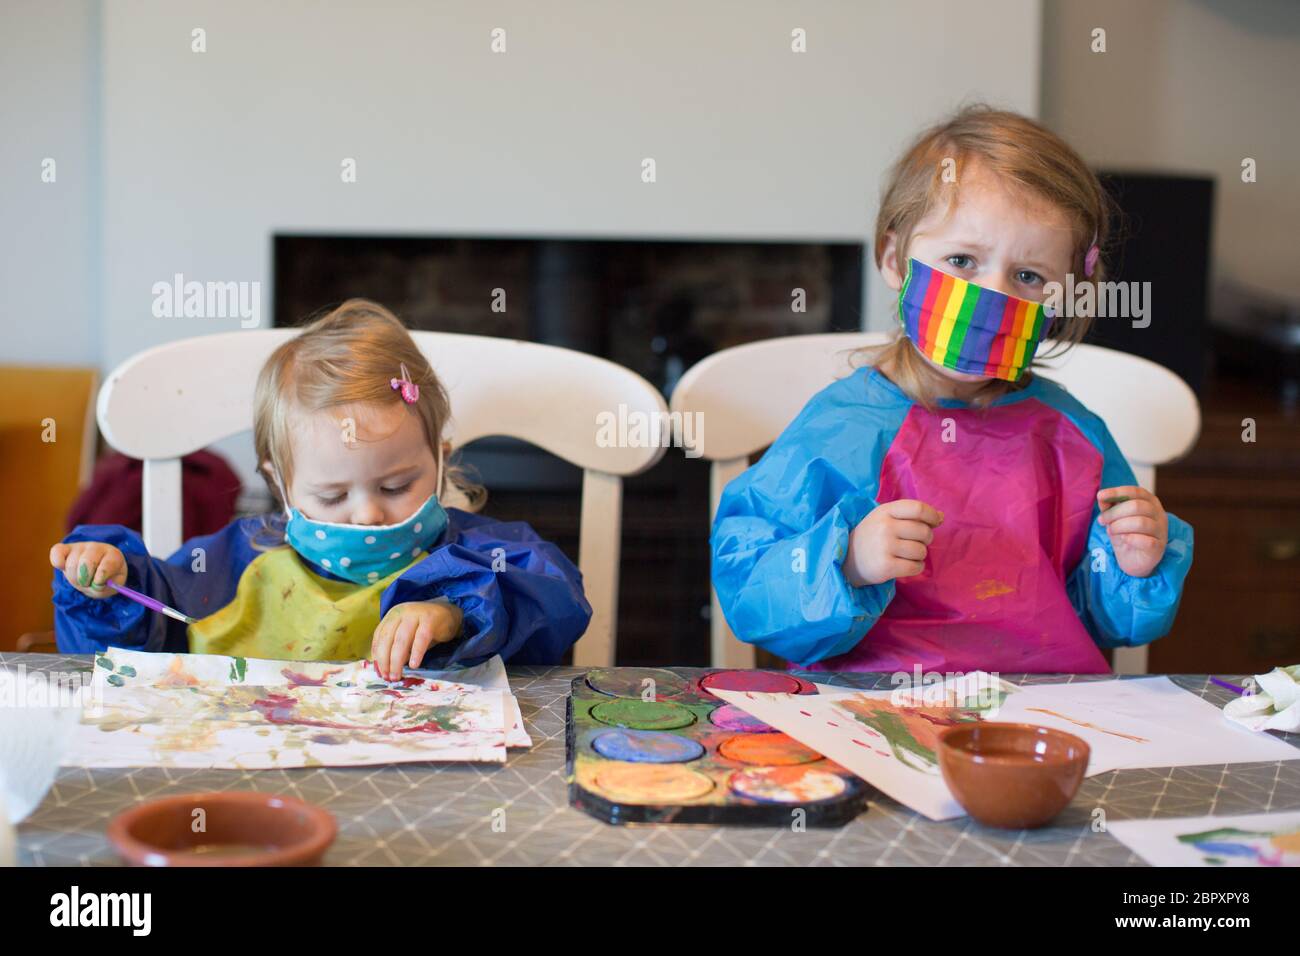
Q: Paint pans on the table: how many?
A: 8